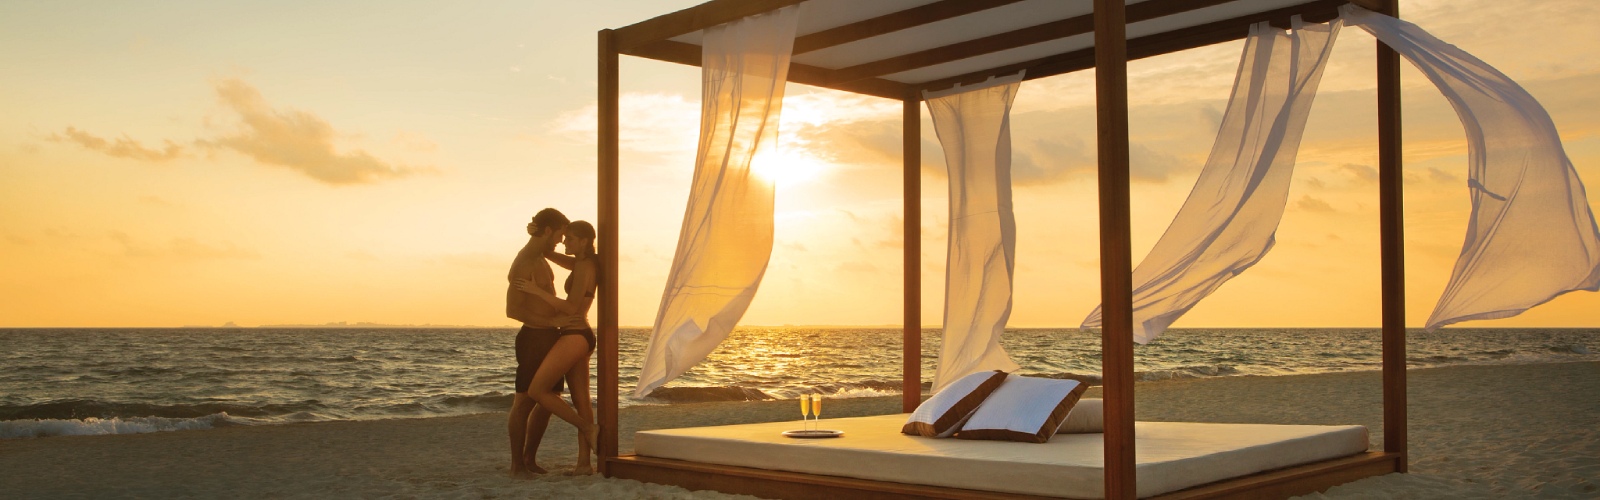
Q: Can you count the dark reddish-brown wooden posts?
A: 4